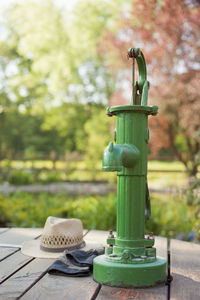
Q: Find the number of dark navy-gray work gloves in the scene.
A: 2